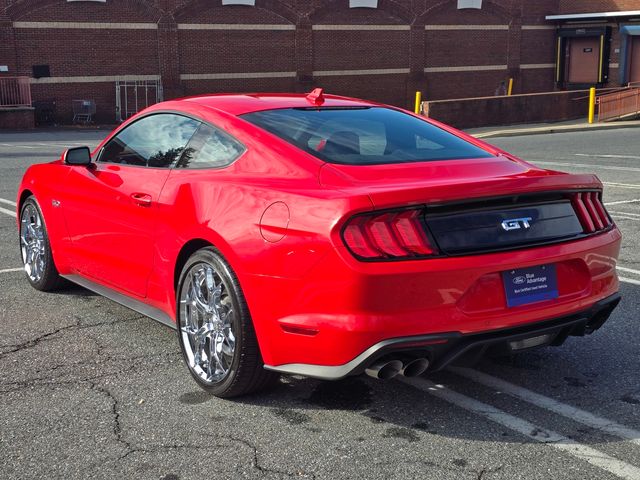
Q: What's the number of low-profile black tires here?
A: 2